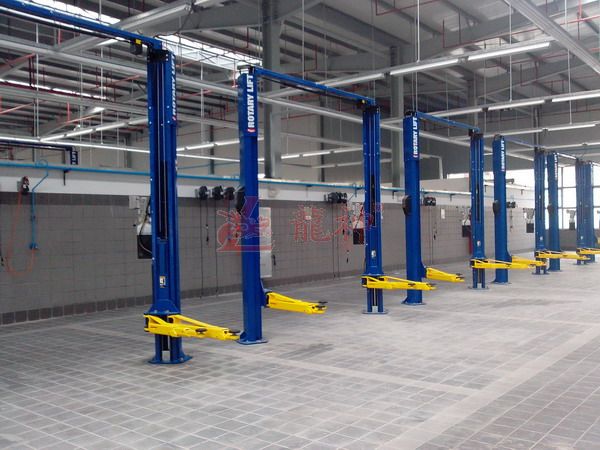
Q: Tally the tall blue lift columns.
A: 10